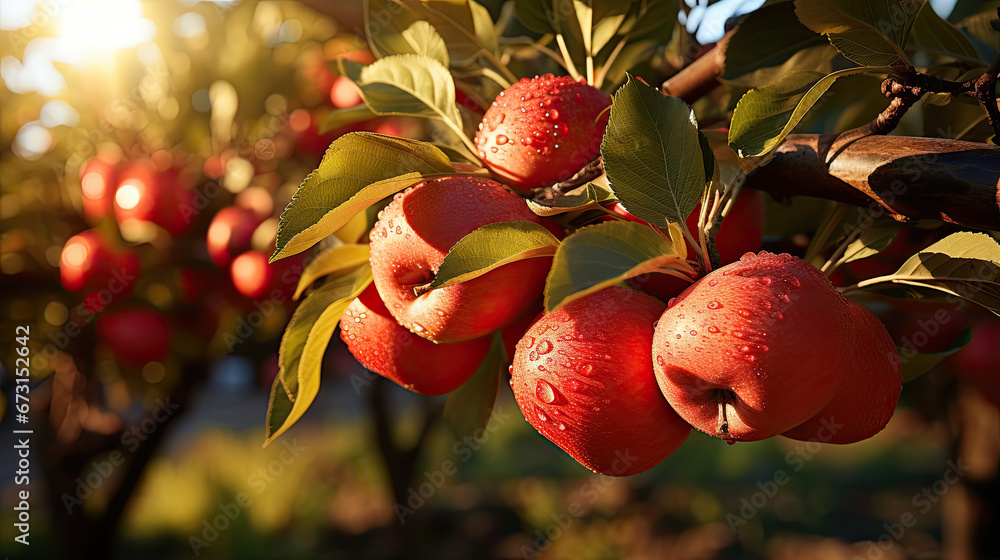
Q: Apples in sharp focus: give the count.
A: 6